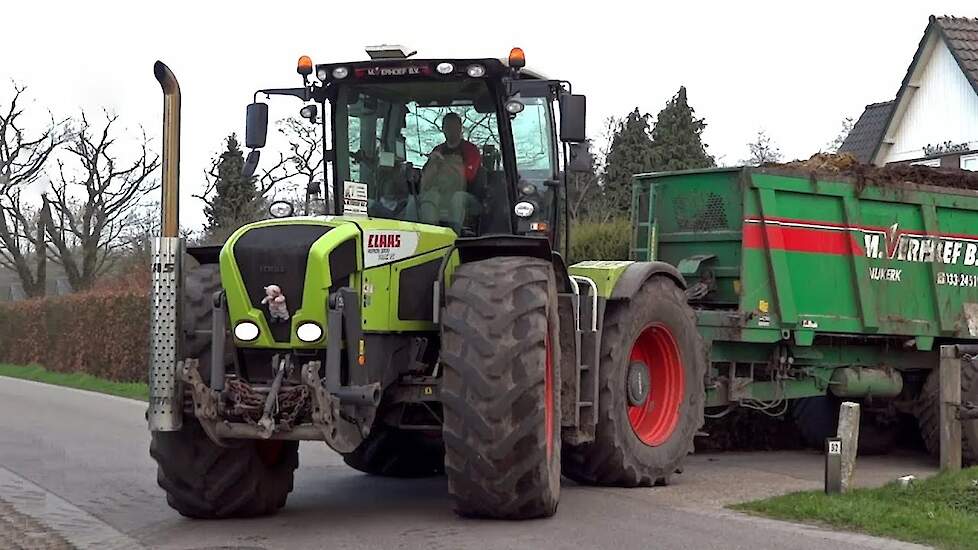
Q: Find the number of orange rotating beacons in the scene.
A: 2